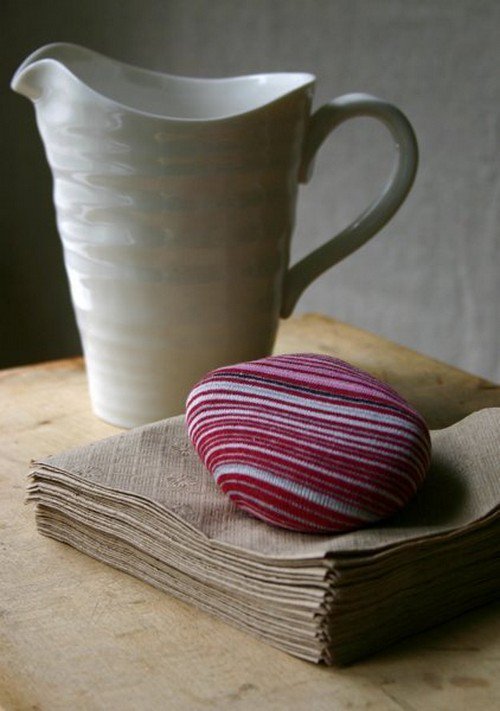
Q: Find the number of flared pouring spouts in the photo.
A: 1